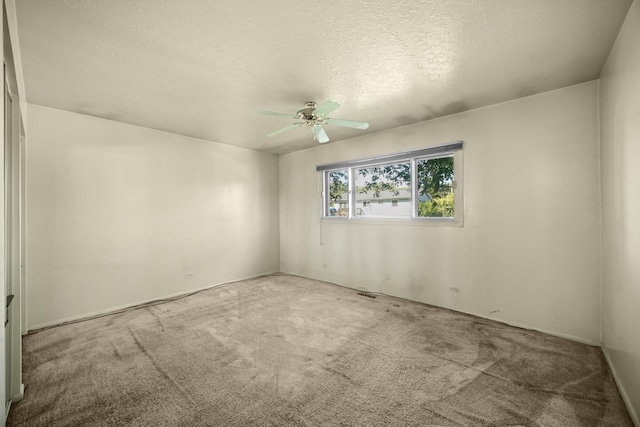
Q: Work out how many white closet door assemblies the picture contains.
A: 1